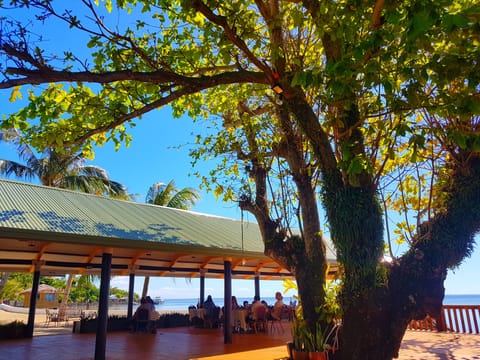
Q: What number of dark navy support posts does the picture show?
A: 6